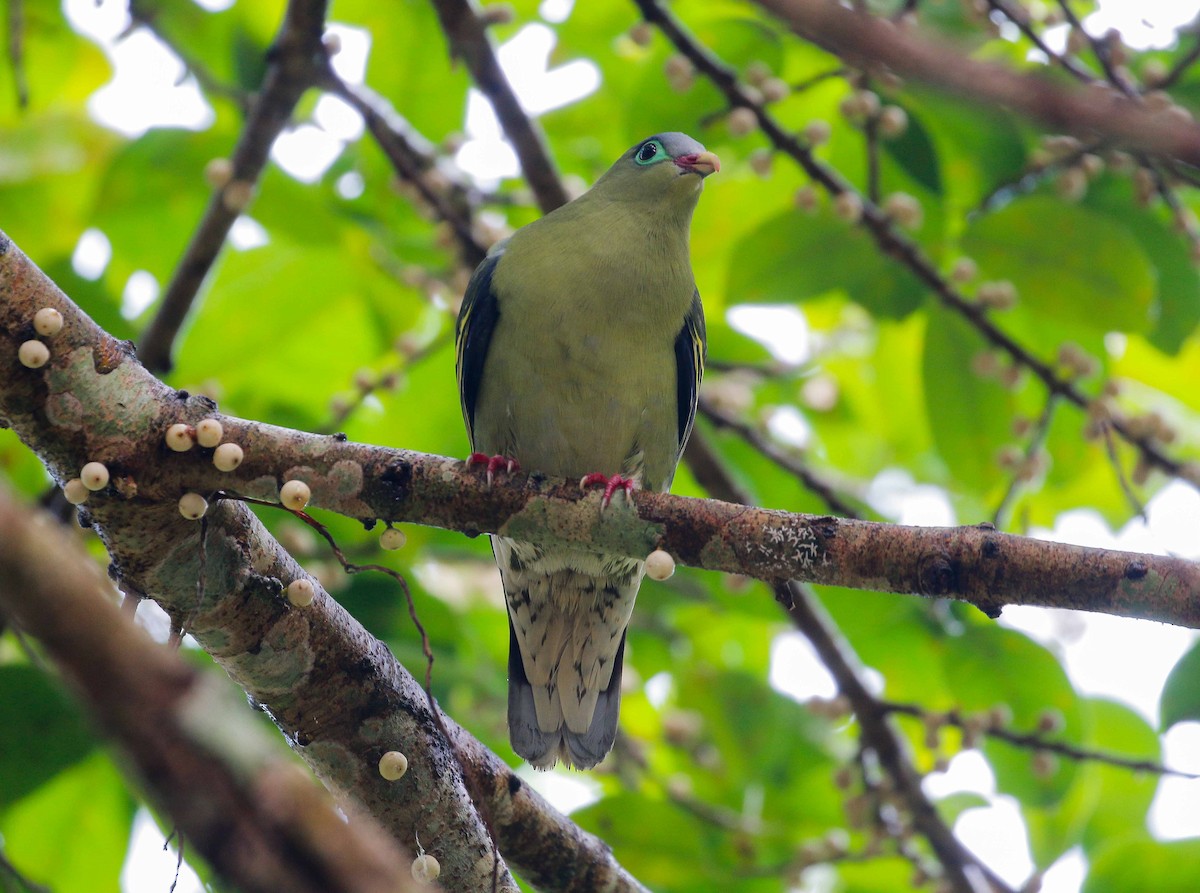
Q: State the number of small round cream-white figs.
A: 14